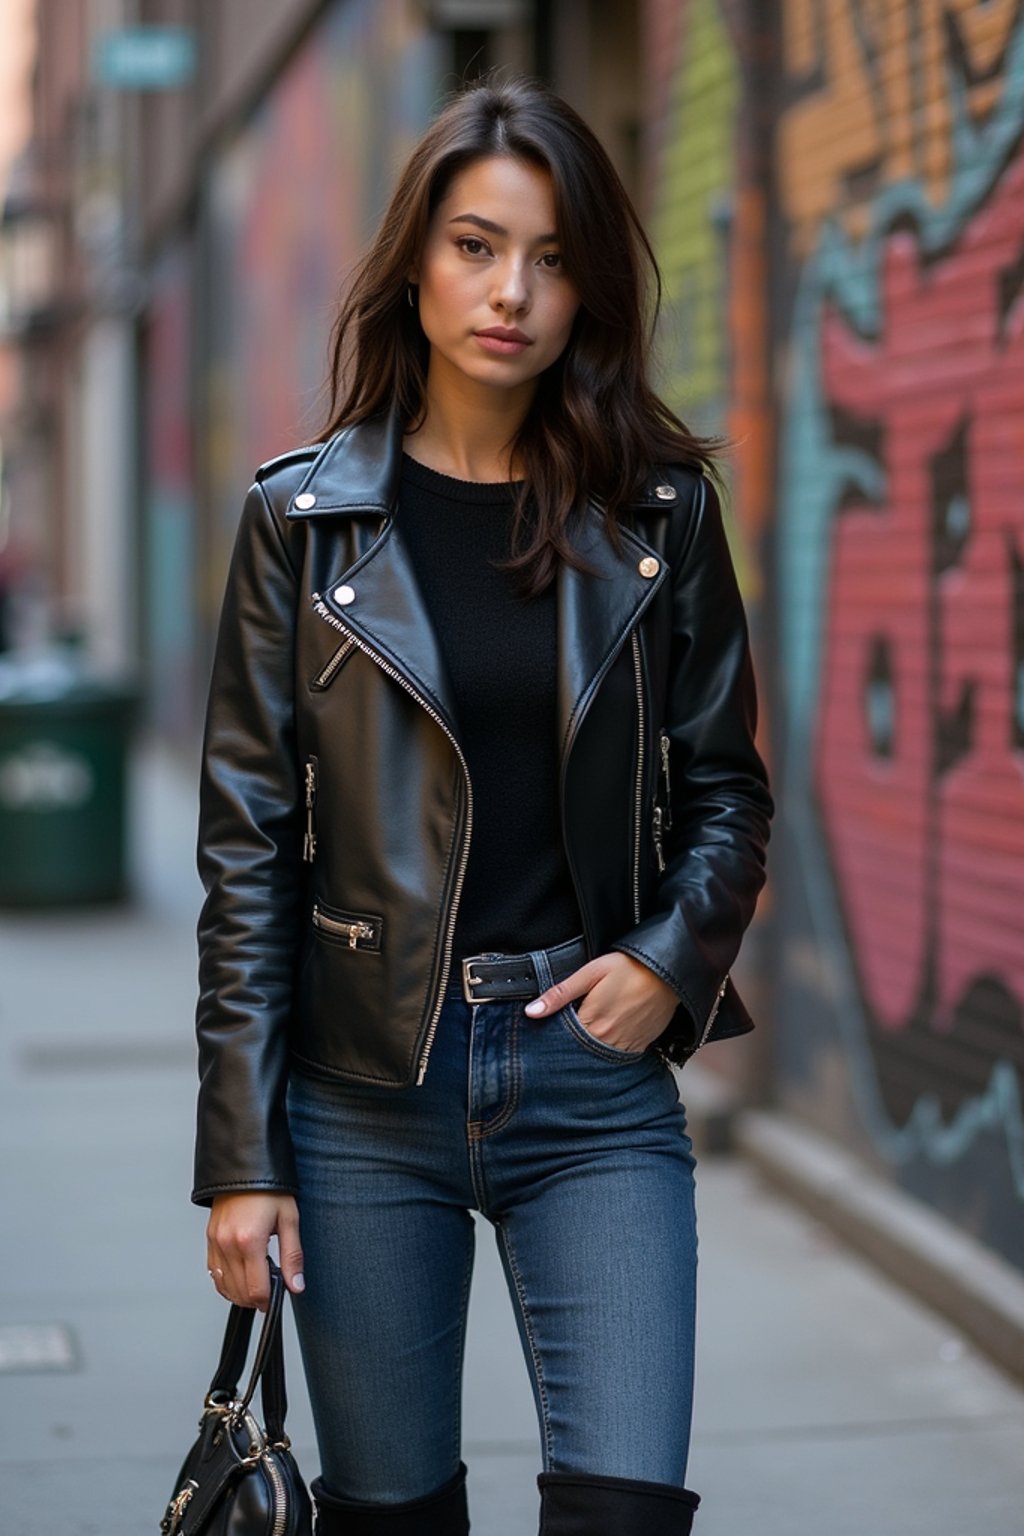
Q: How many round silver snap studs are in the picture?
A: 4